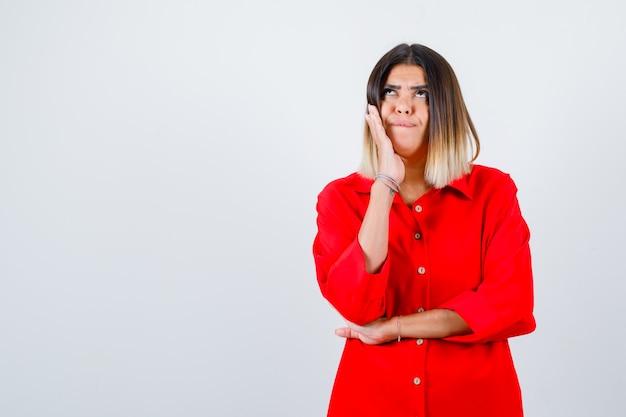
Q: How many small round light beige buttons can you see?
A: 6